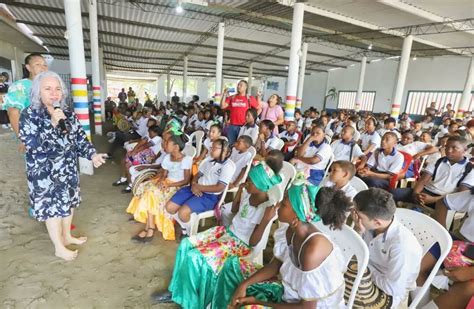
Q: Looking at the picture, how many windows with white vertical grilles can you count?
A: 2